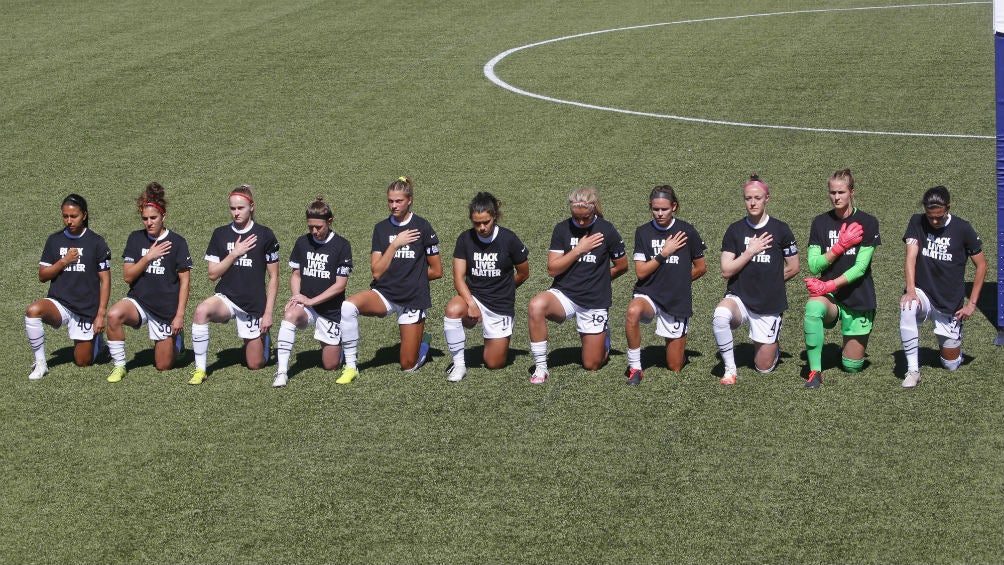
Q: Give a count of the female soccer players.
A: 11